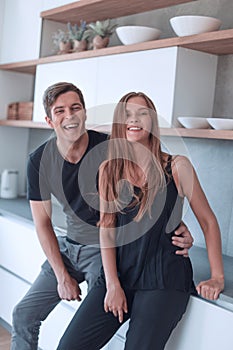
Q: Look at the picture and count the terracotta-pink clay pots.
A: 3